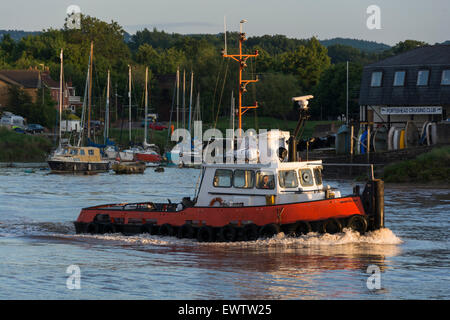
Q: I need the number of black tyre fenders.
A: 12